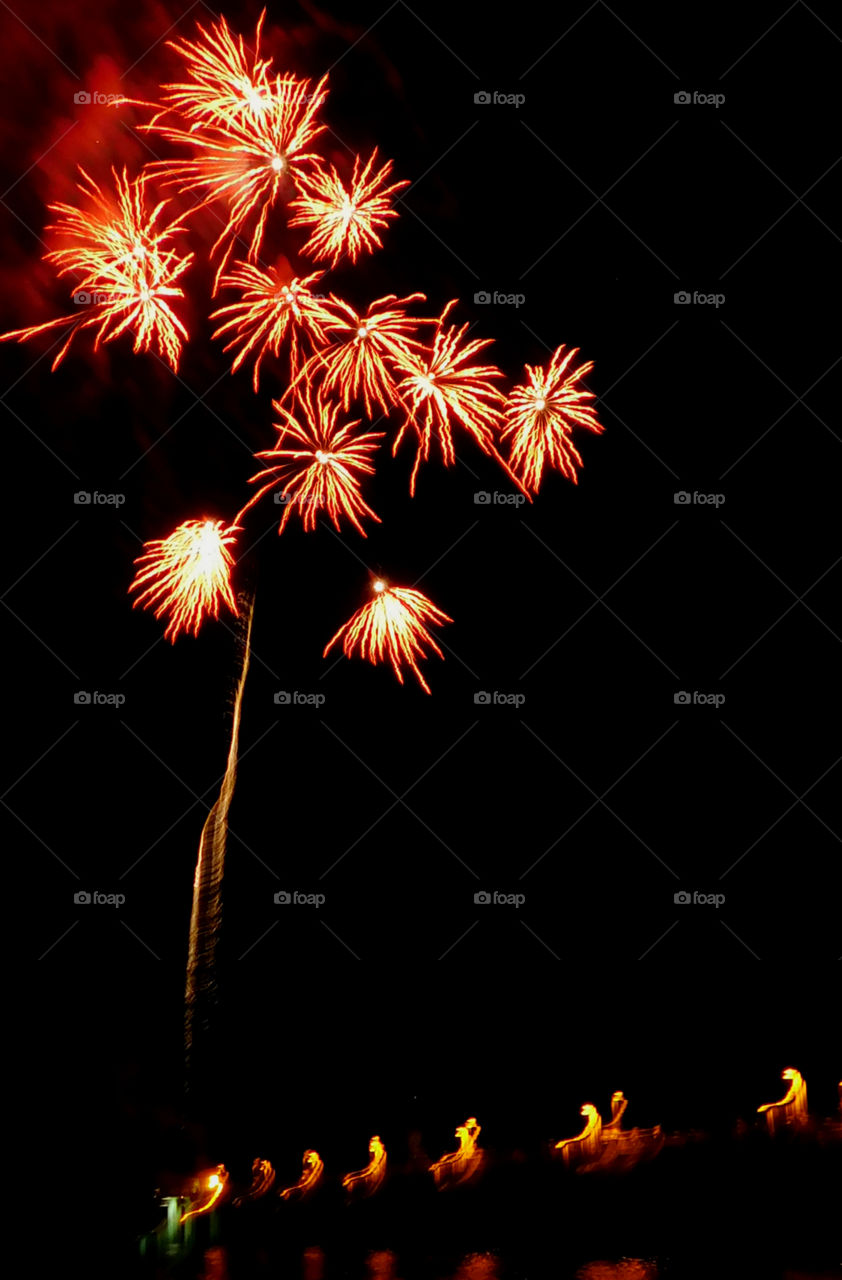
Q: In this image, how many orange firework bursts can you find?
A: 12